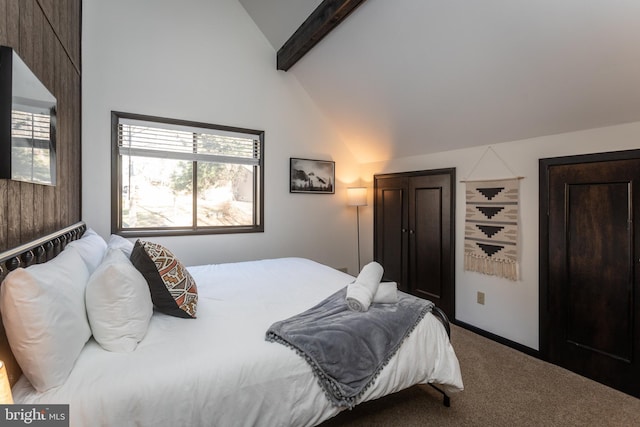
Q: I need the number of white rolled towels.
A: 2